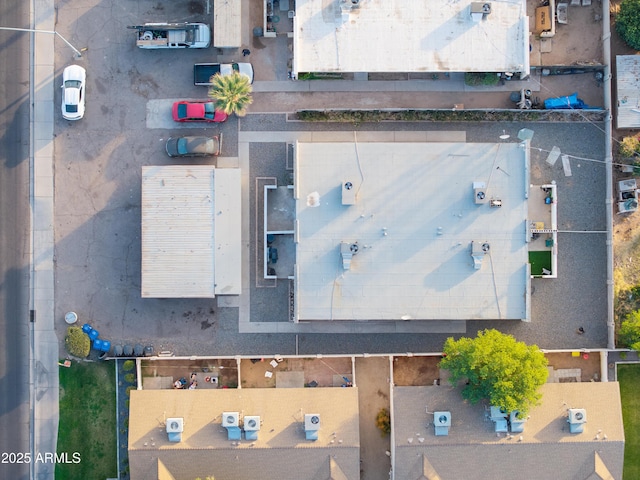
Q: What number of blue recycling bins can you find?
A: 4